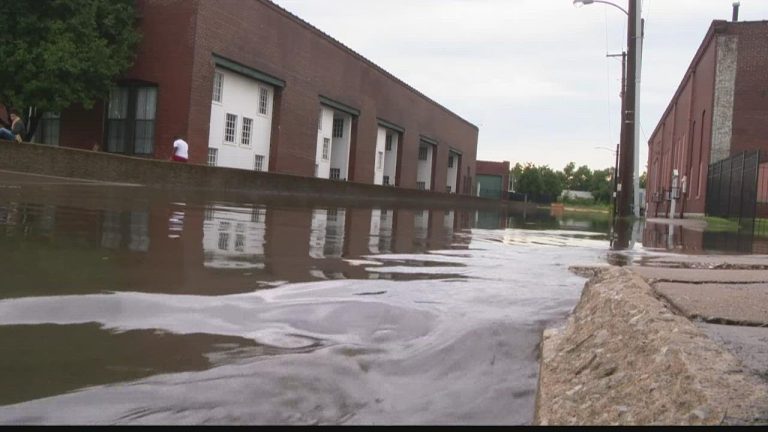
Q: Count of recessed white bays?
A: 5